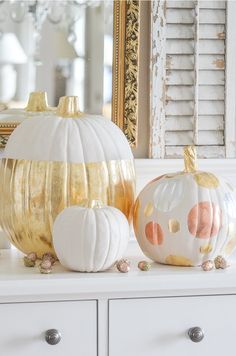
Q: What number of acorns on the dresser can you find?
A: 7